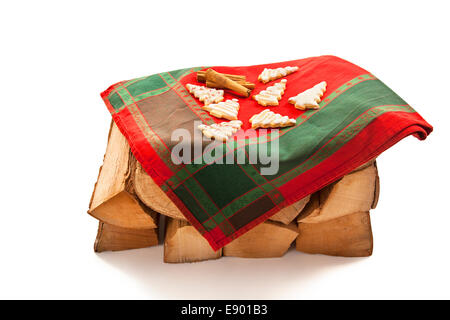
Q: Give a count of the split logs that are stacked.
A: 8